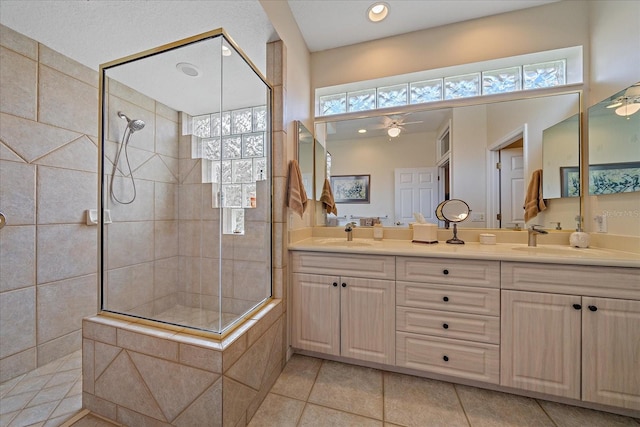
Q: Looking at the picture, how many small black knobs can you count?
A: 8